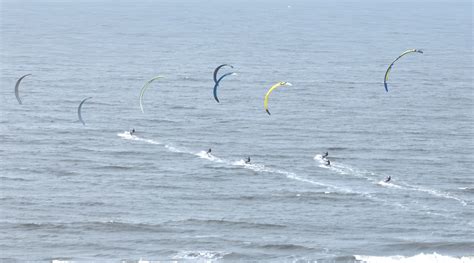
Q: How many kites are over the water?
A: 7